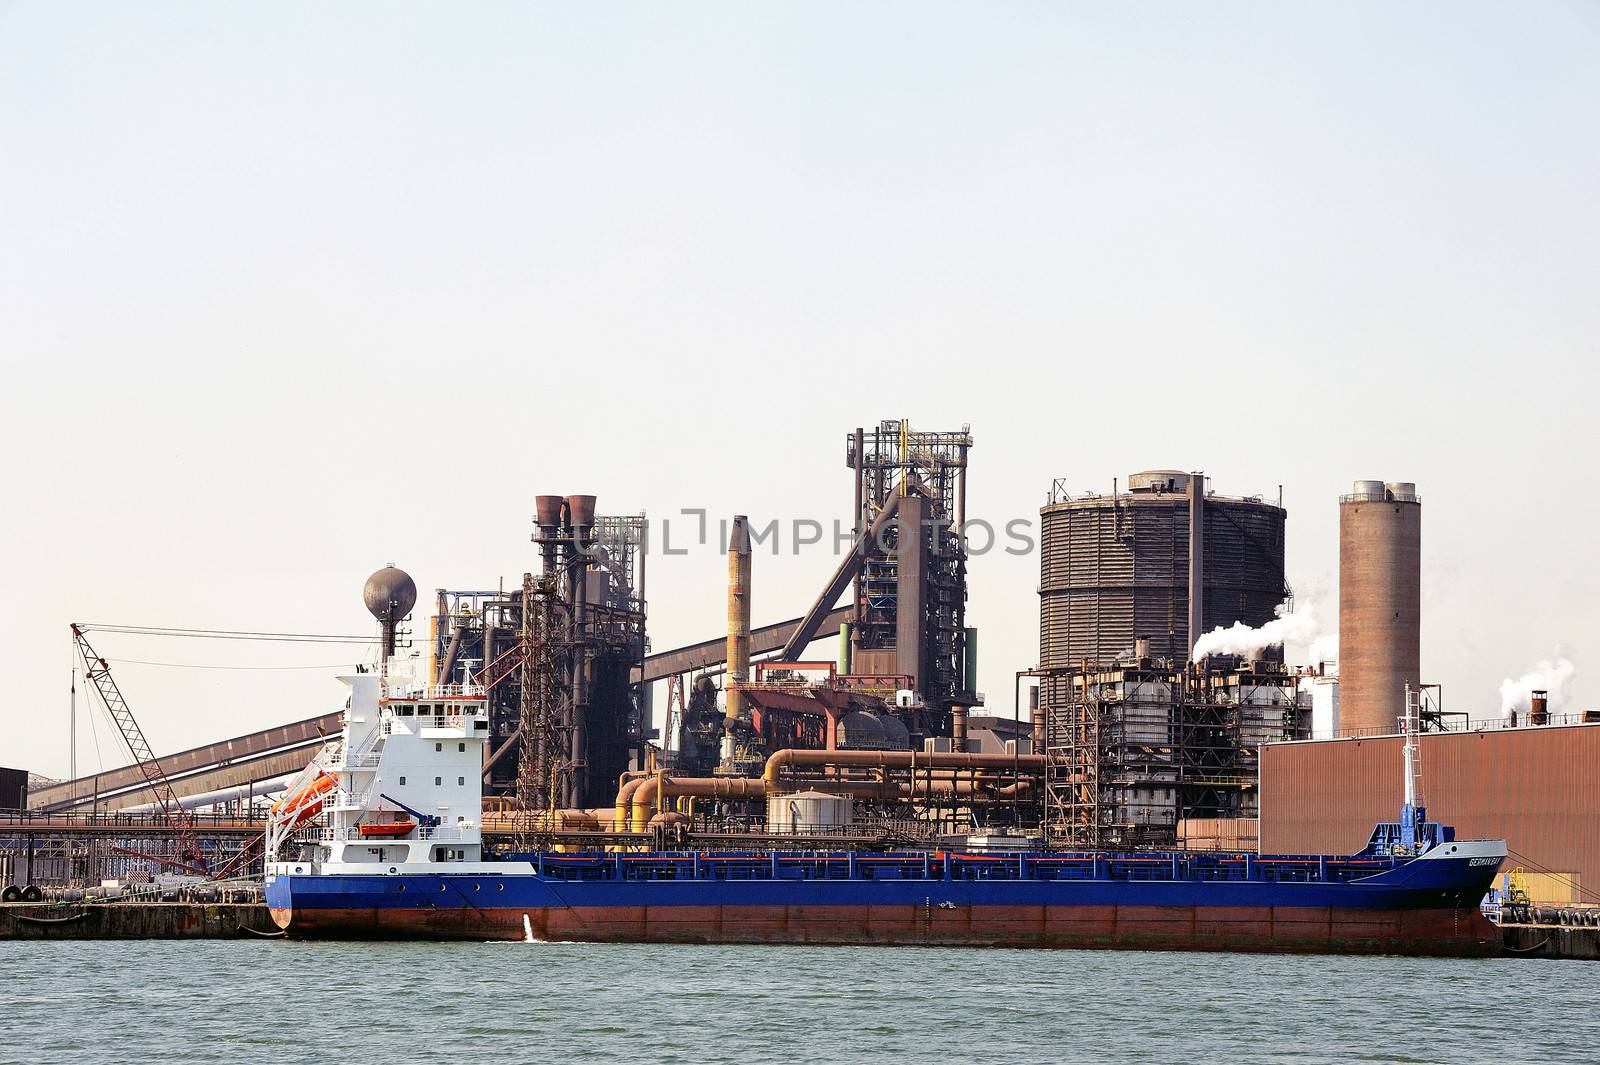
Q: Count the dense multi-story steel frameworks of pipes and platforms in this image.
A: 3